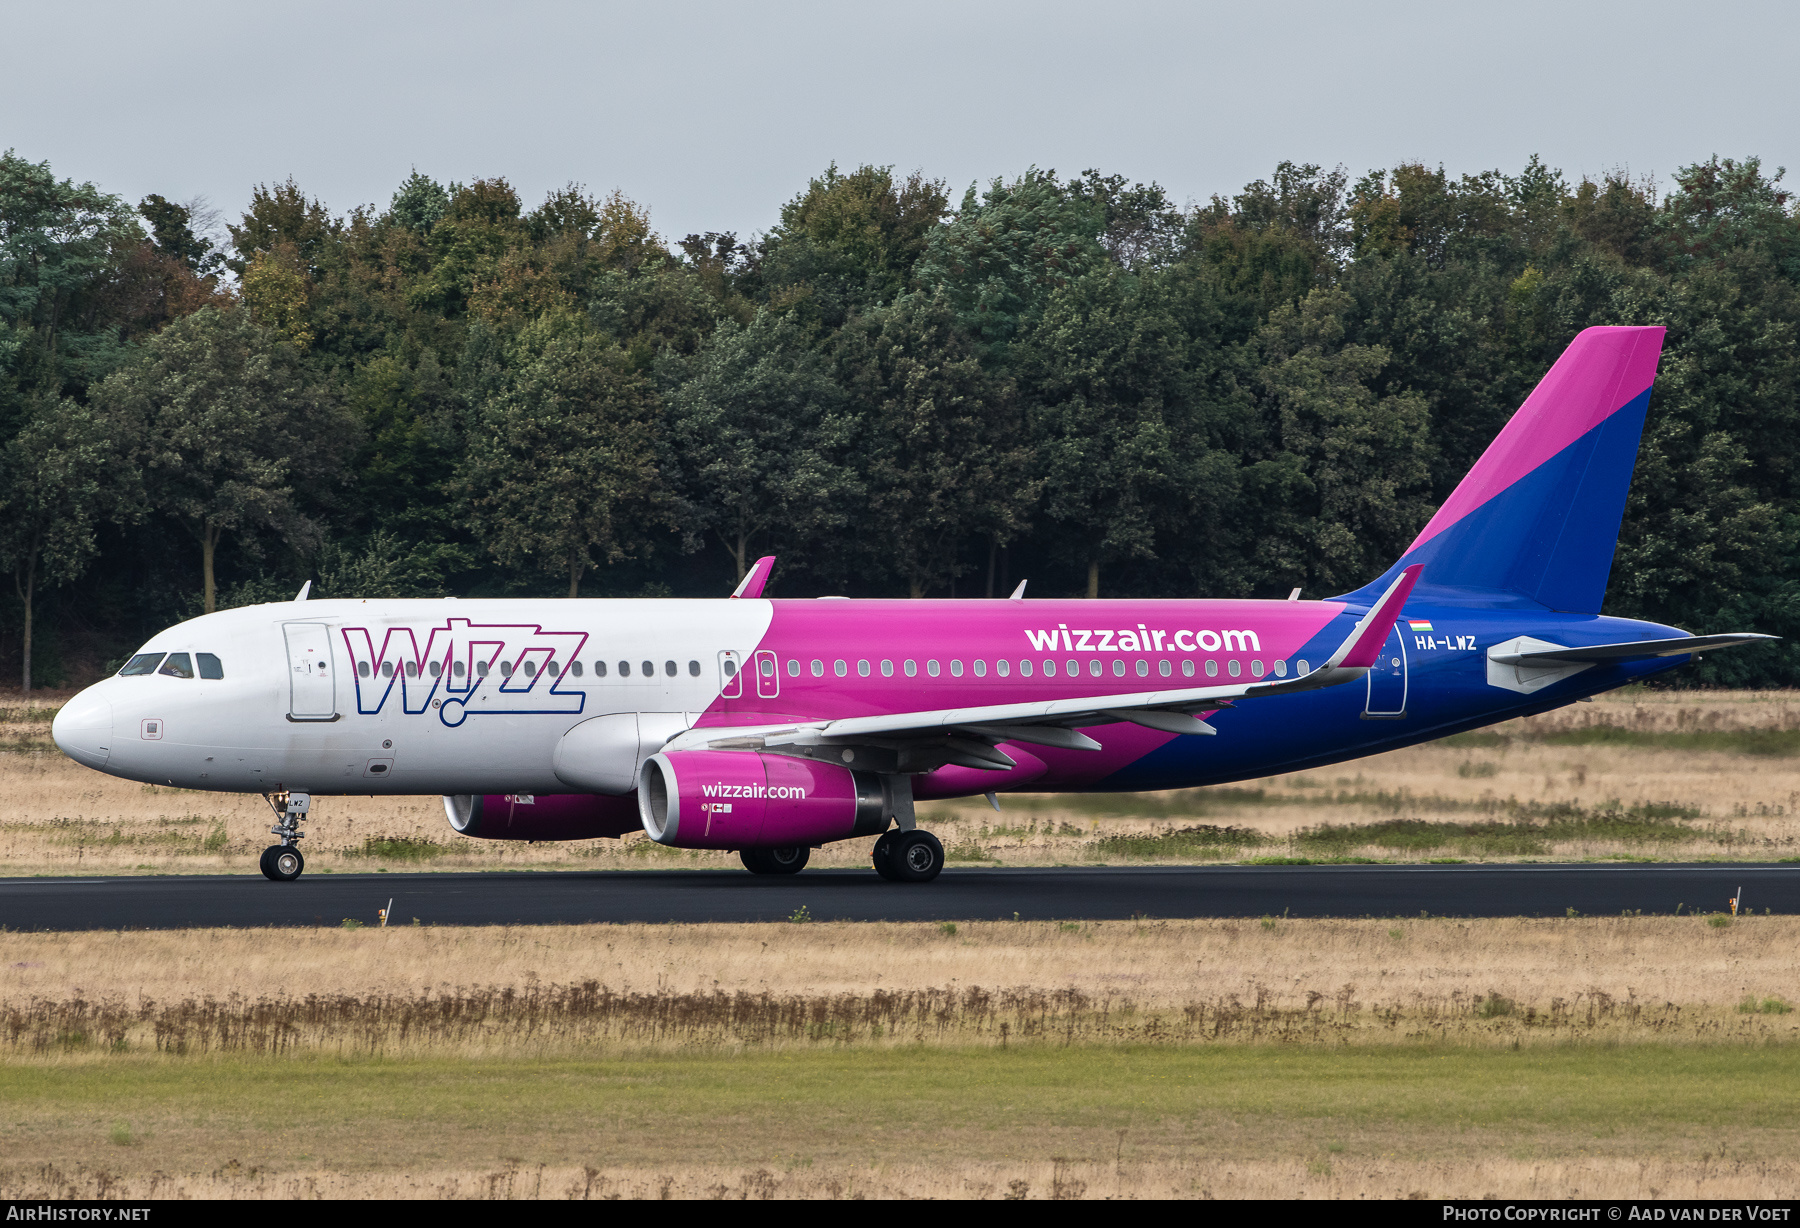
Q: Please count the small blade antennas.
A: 4